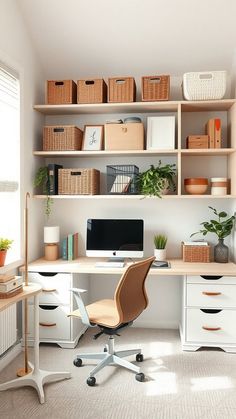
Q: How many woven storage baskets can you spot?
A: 8